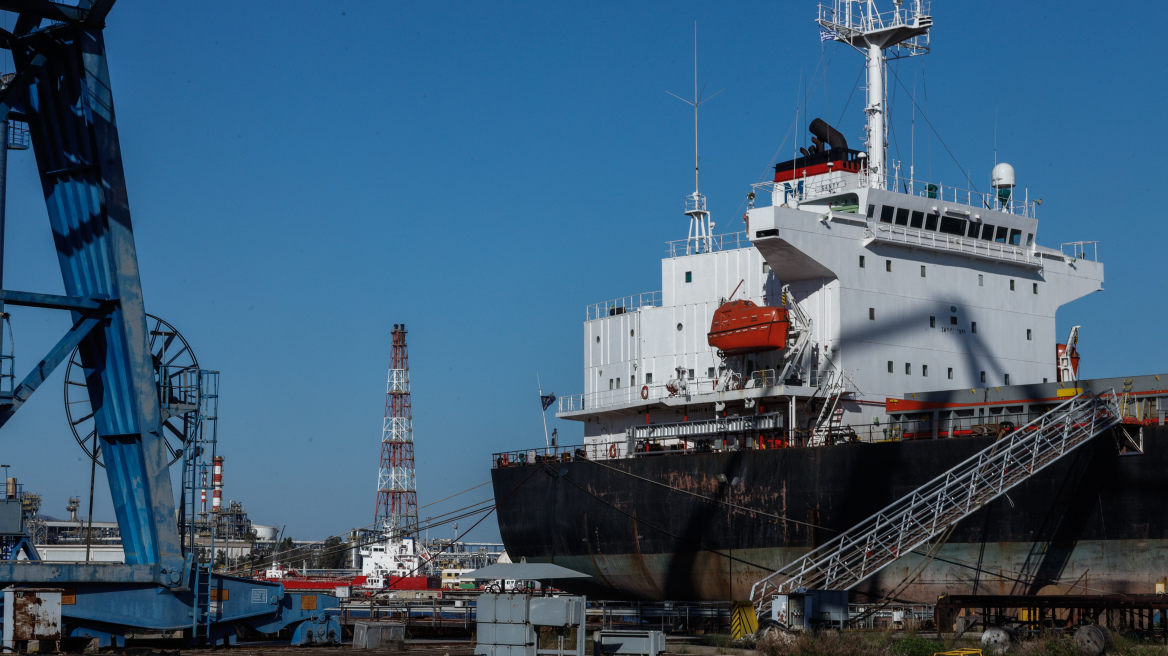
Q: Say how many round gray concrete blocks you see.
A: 2